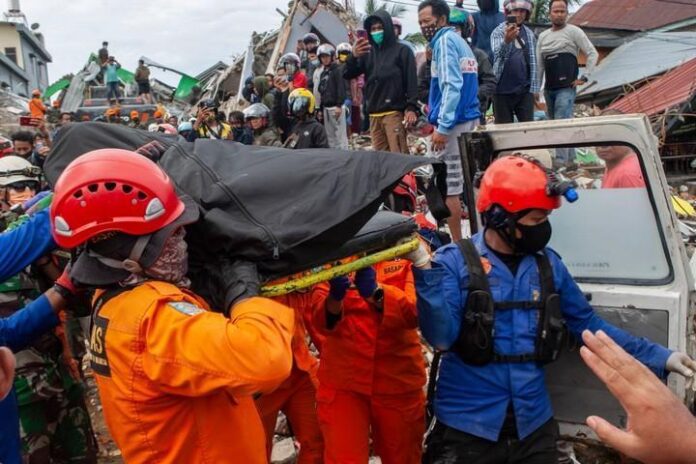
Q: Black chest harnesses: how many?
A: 1